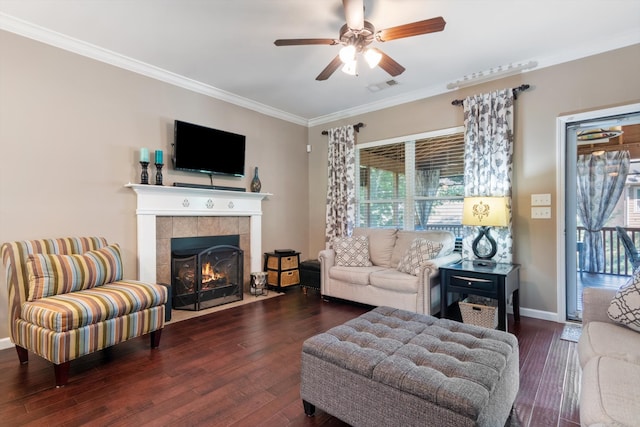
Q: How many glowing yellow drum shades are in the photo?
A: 1